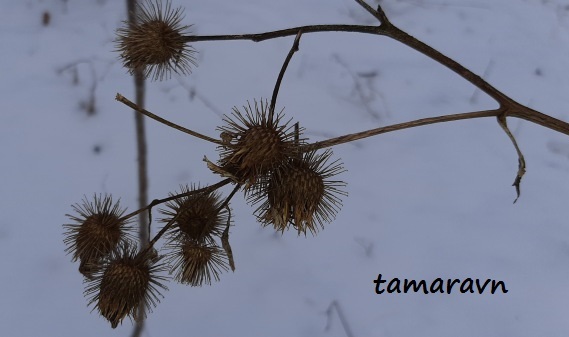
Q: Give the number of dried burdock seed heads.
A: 7